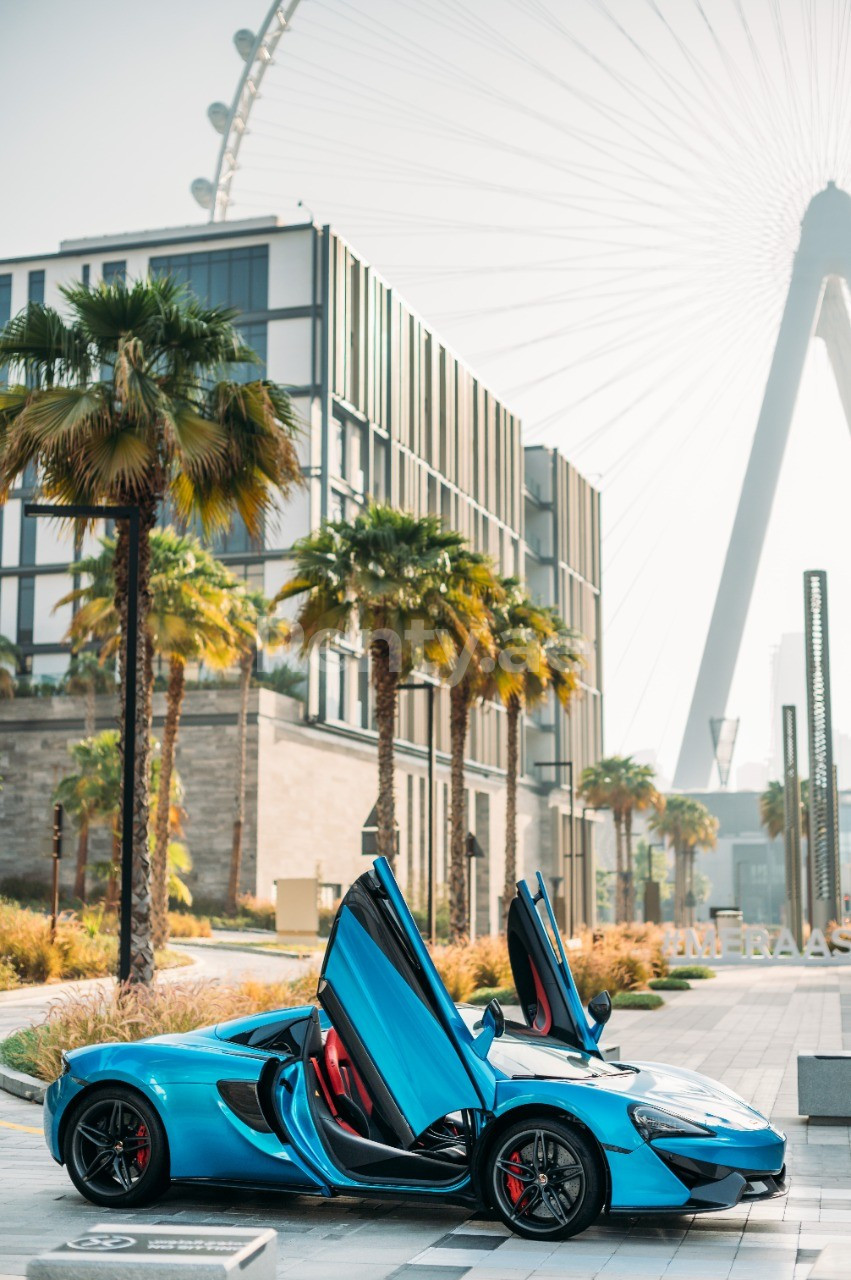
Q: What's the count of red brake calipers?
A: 2